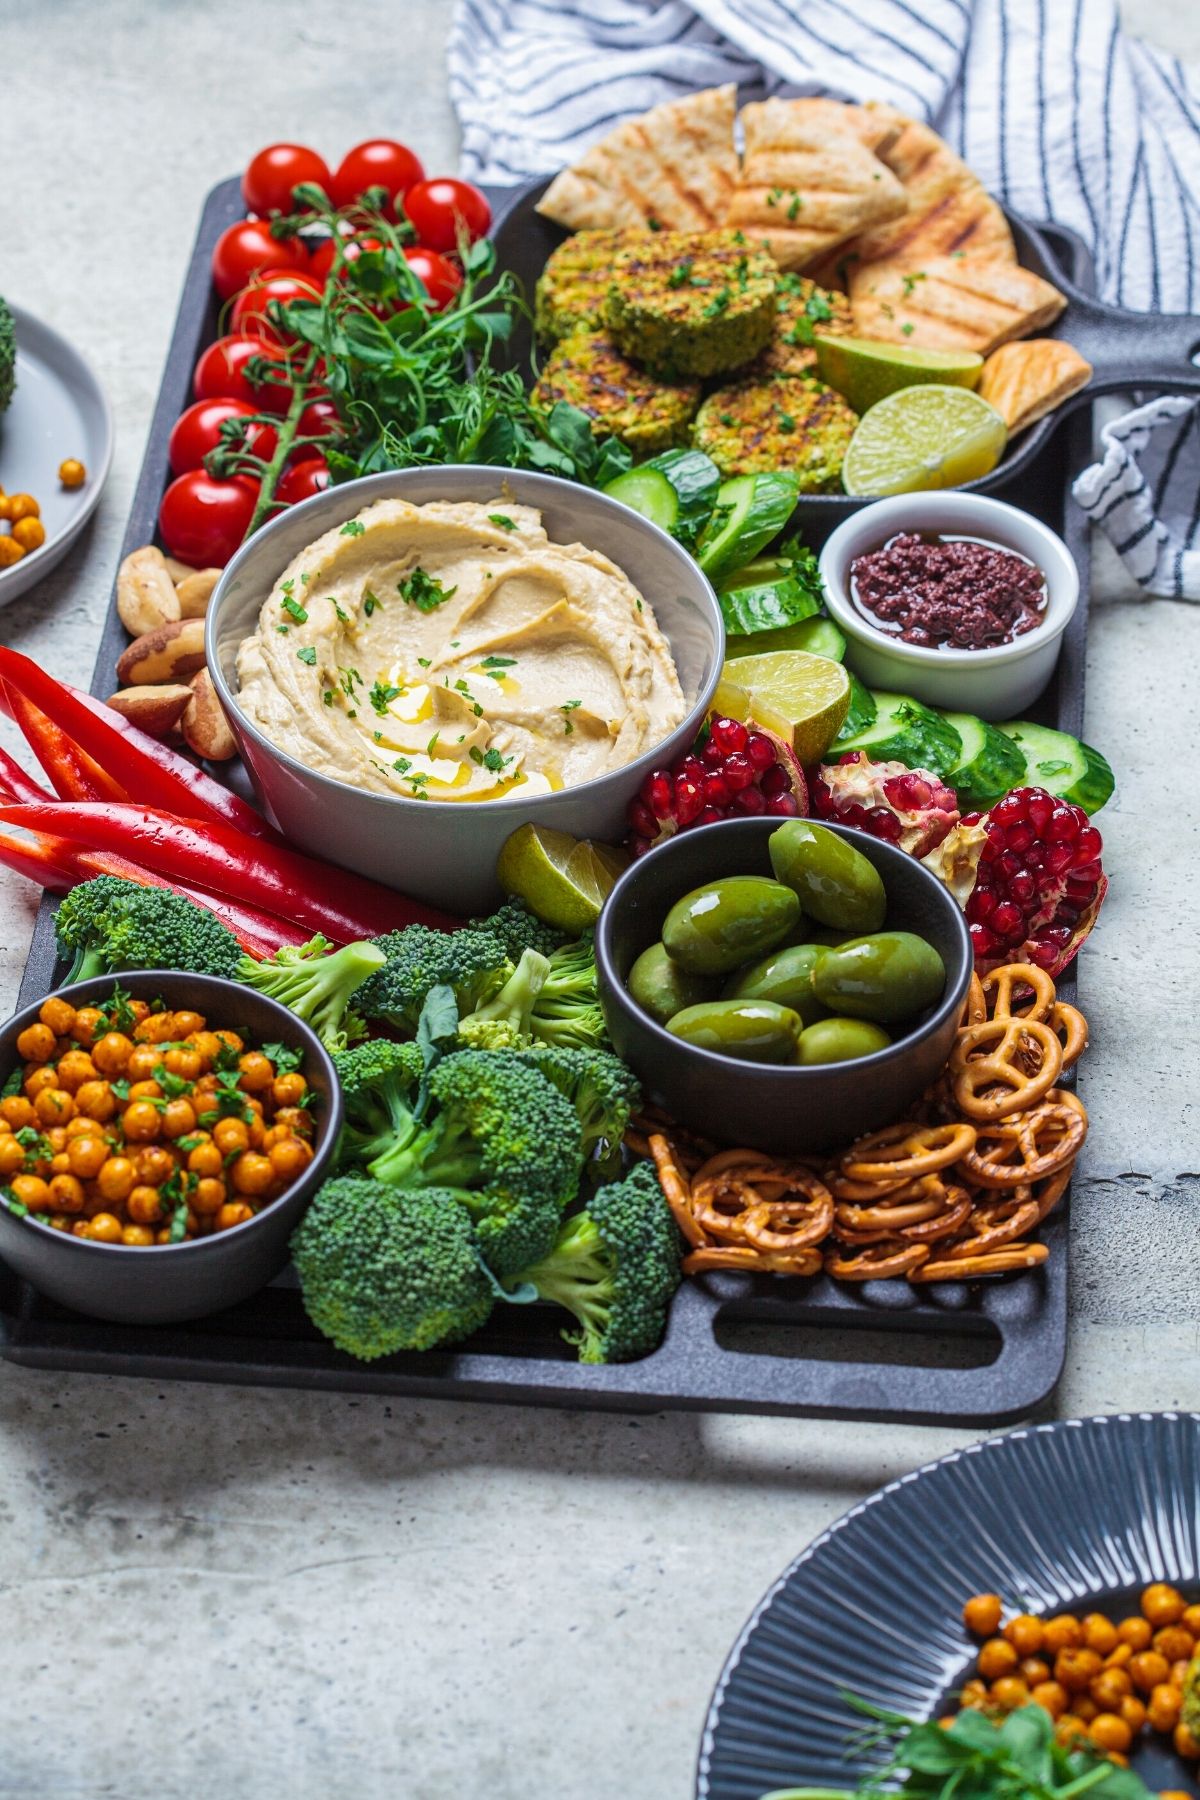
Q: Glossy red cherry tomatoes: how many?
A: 12